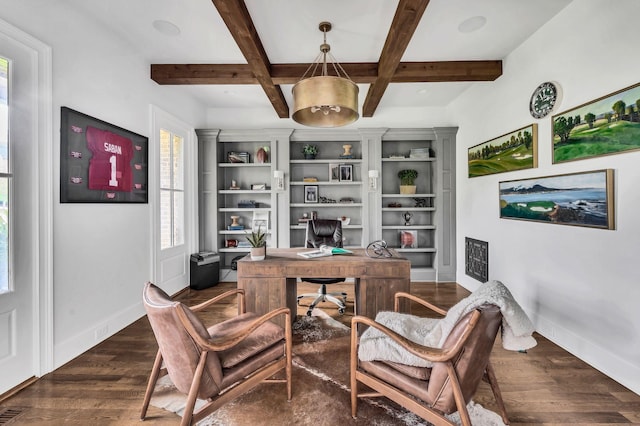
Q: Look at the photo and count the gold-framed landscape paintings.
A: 3